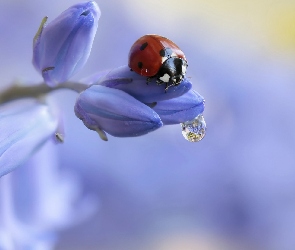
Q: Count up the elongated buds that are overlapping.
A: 3